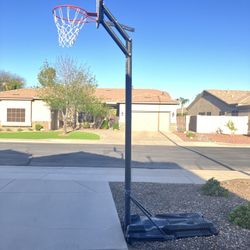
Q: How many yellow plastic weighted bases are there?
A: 0